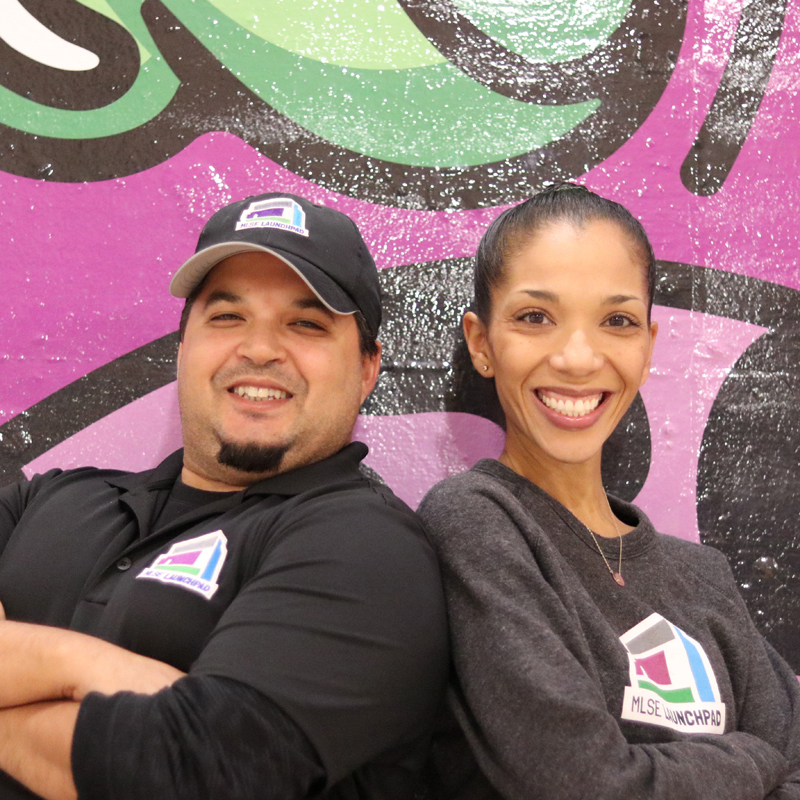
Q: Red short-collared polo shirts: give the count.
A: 0